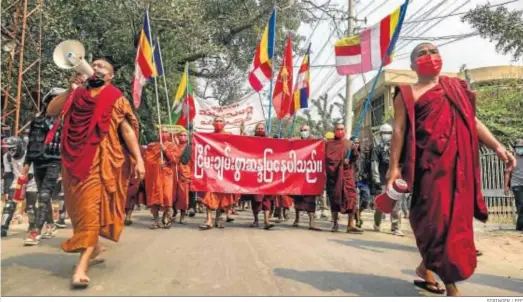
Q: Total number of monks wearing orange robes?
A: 4